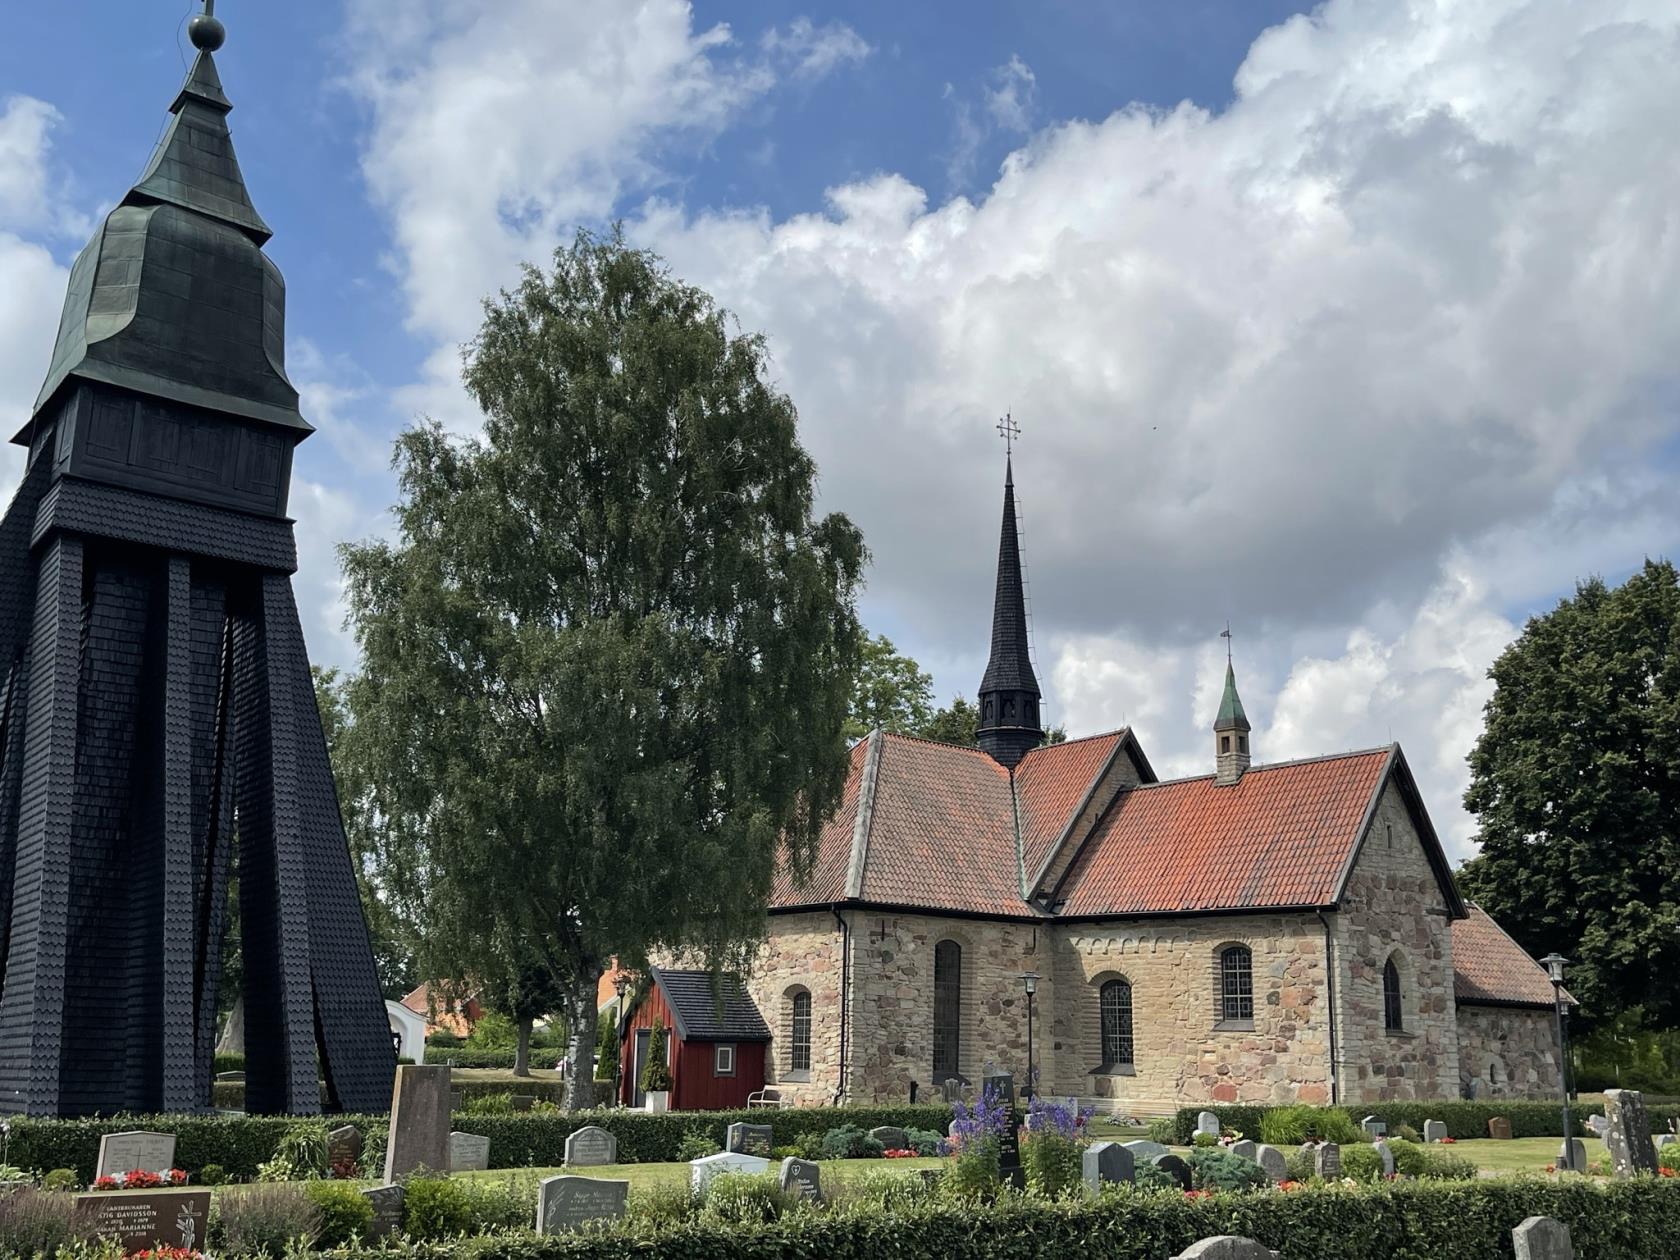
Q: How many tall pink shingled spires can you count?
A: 0